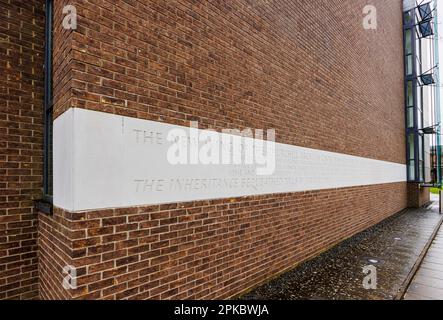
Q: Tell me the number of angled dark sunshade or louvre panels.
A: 4